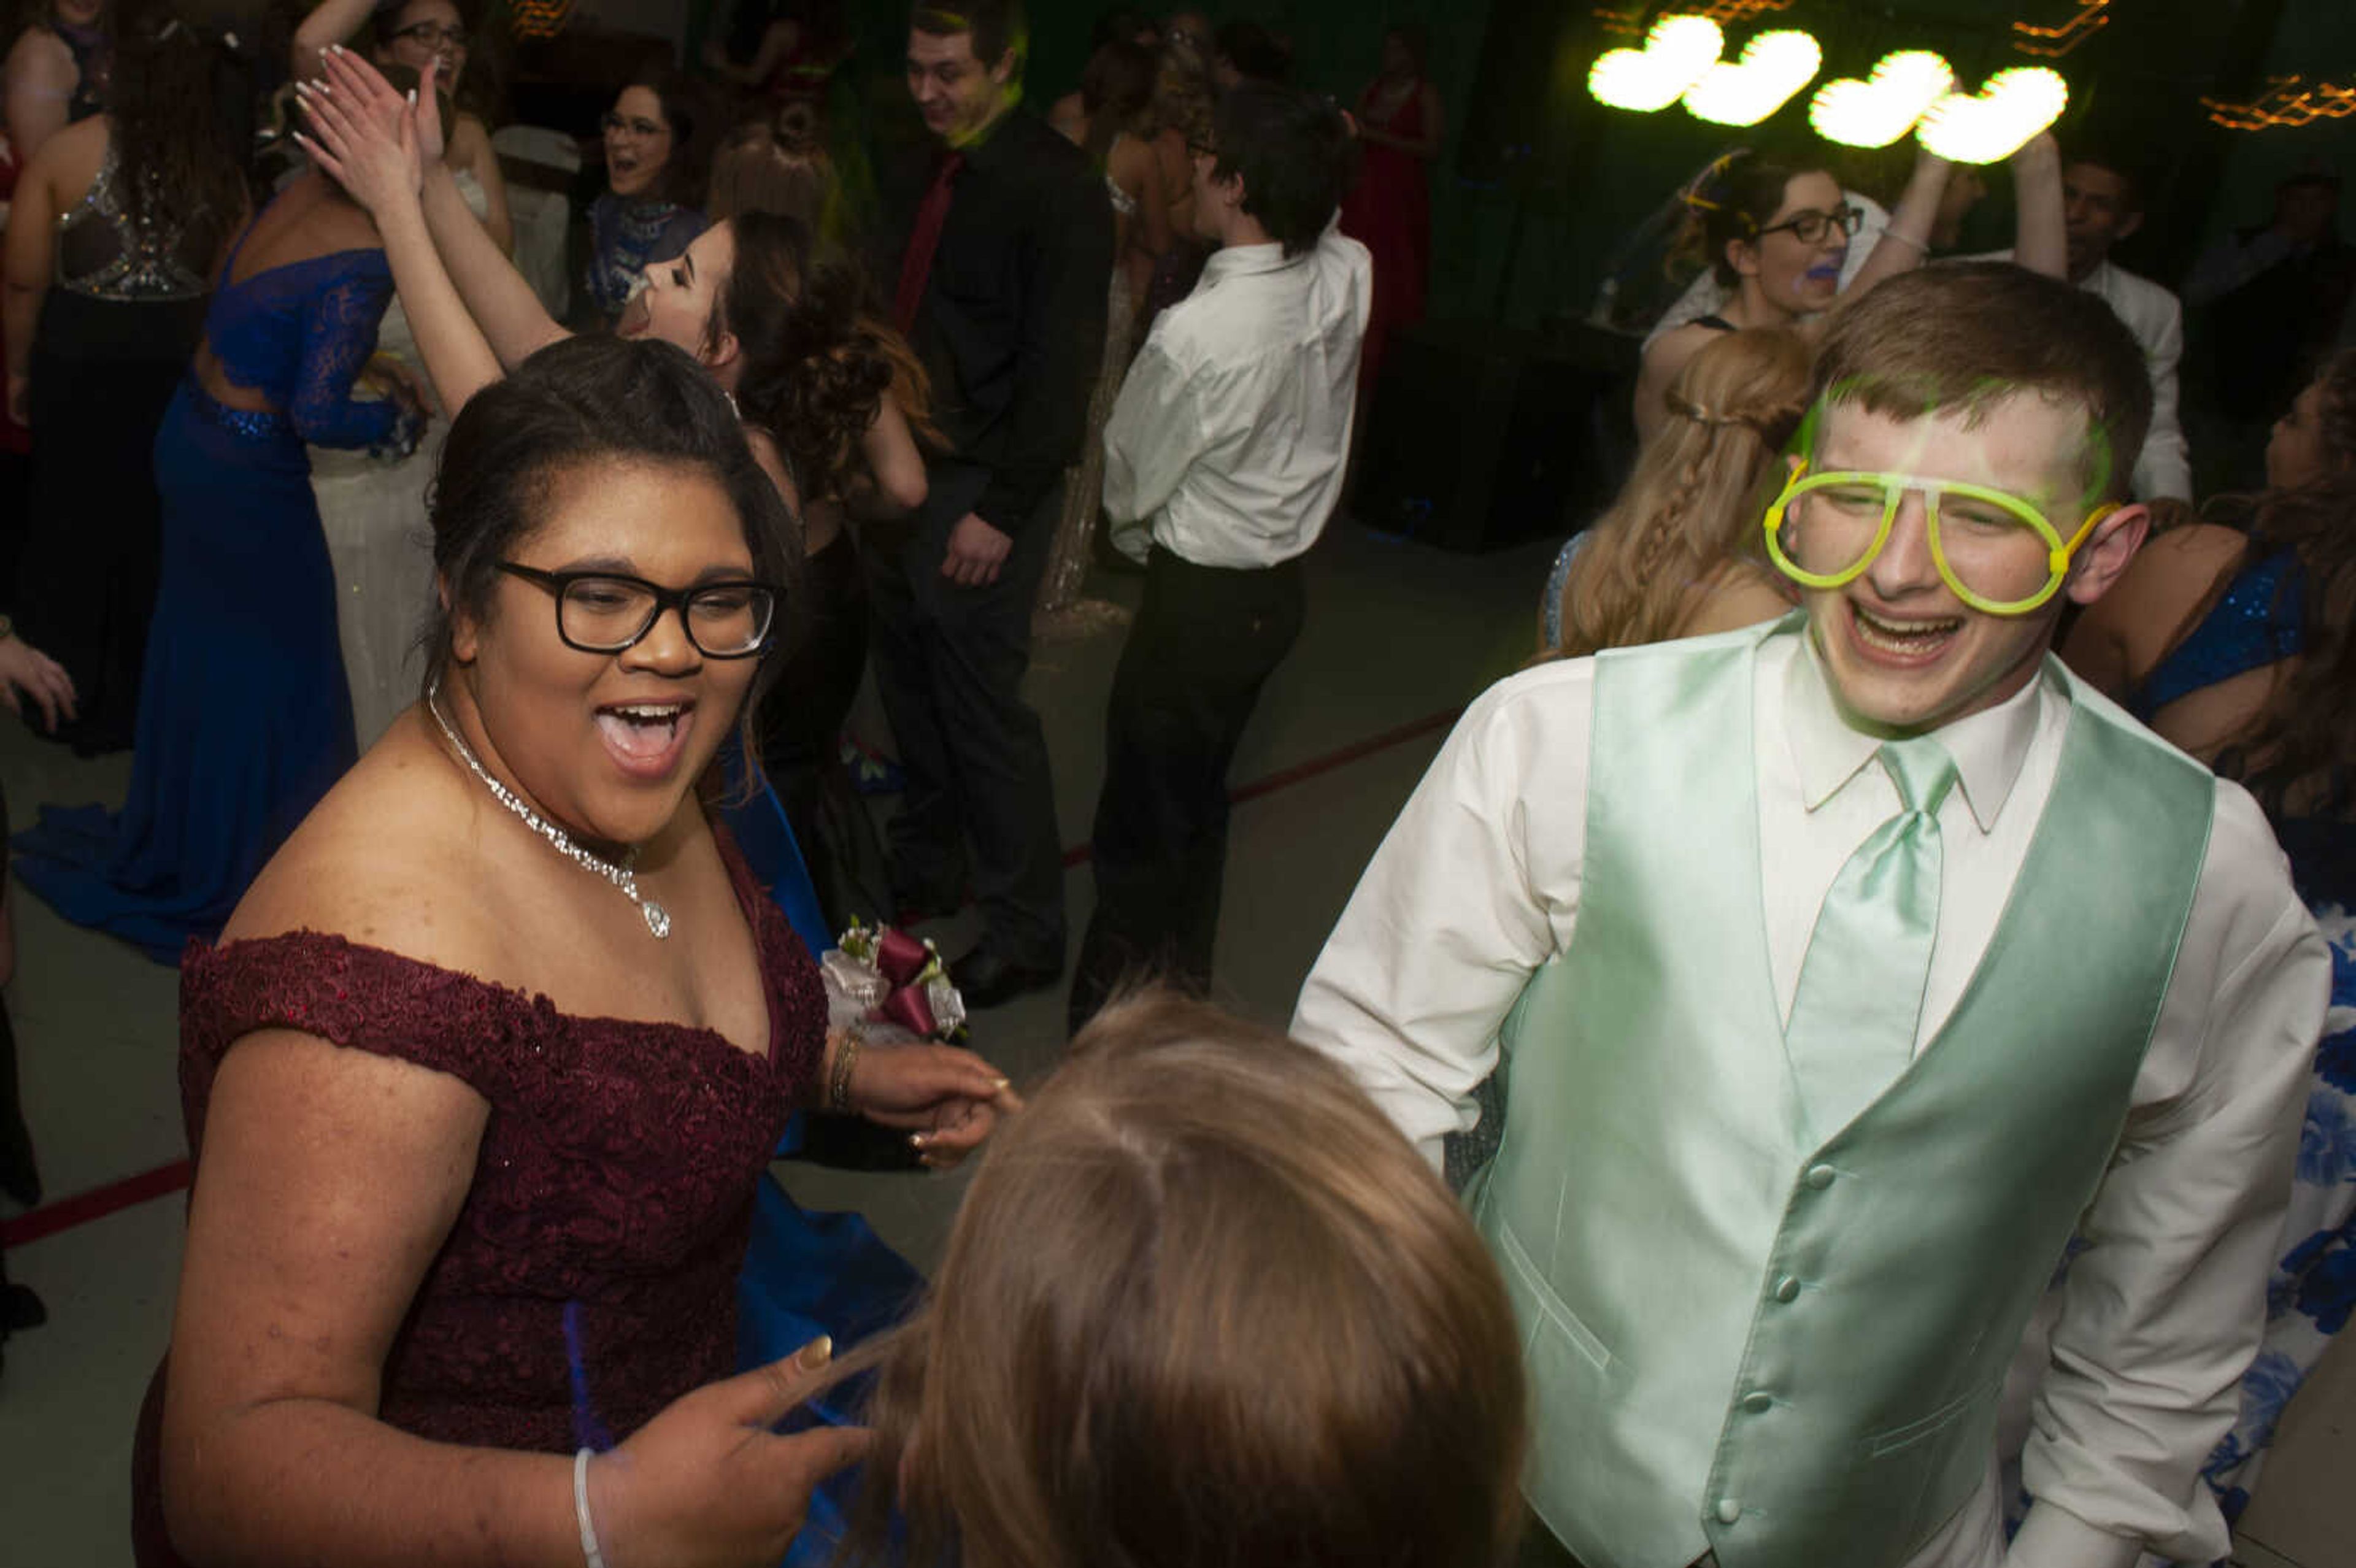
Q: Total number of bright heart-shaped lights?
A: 4